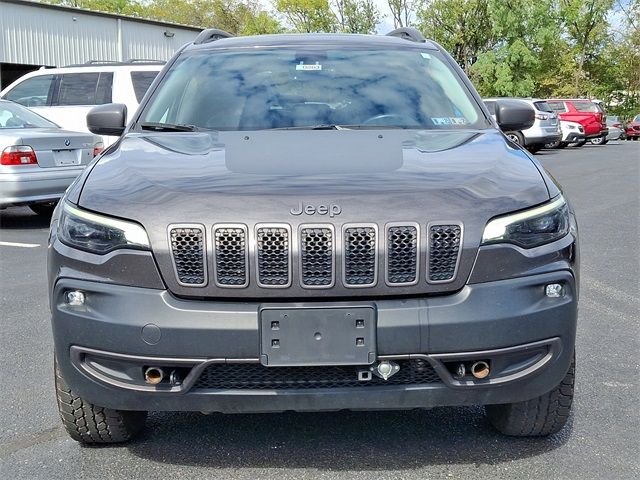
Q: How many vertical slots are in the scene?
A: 7